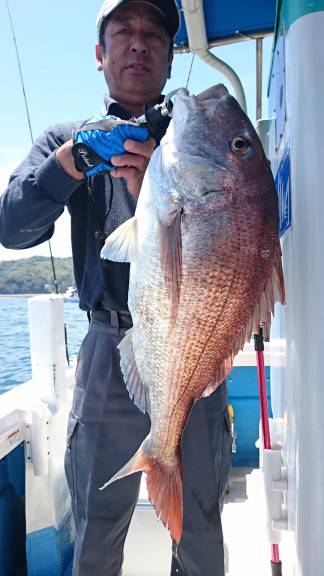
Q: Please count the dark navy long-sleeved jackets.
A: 1